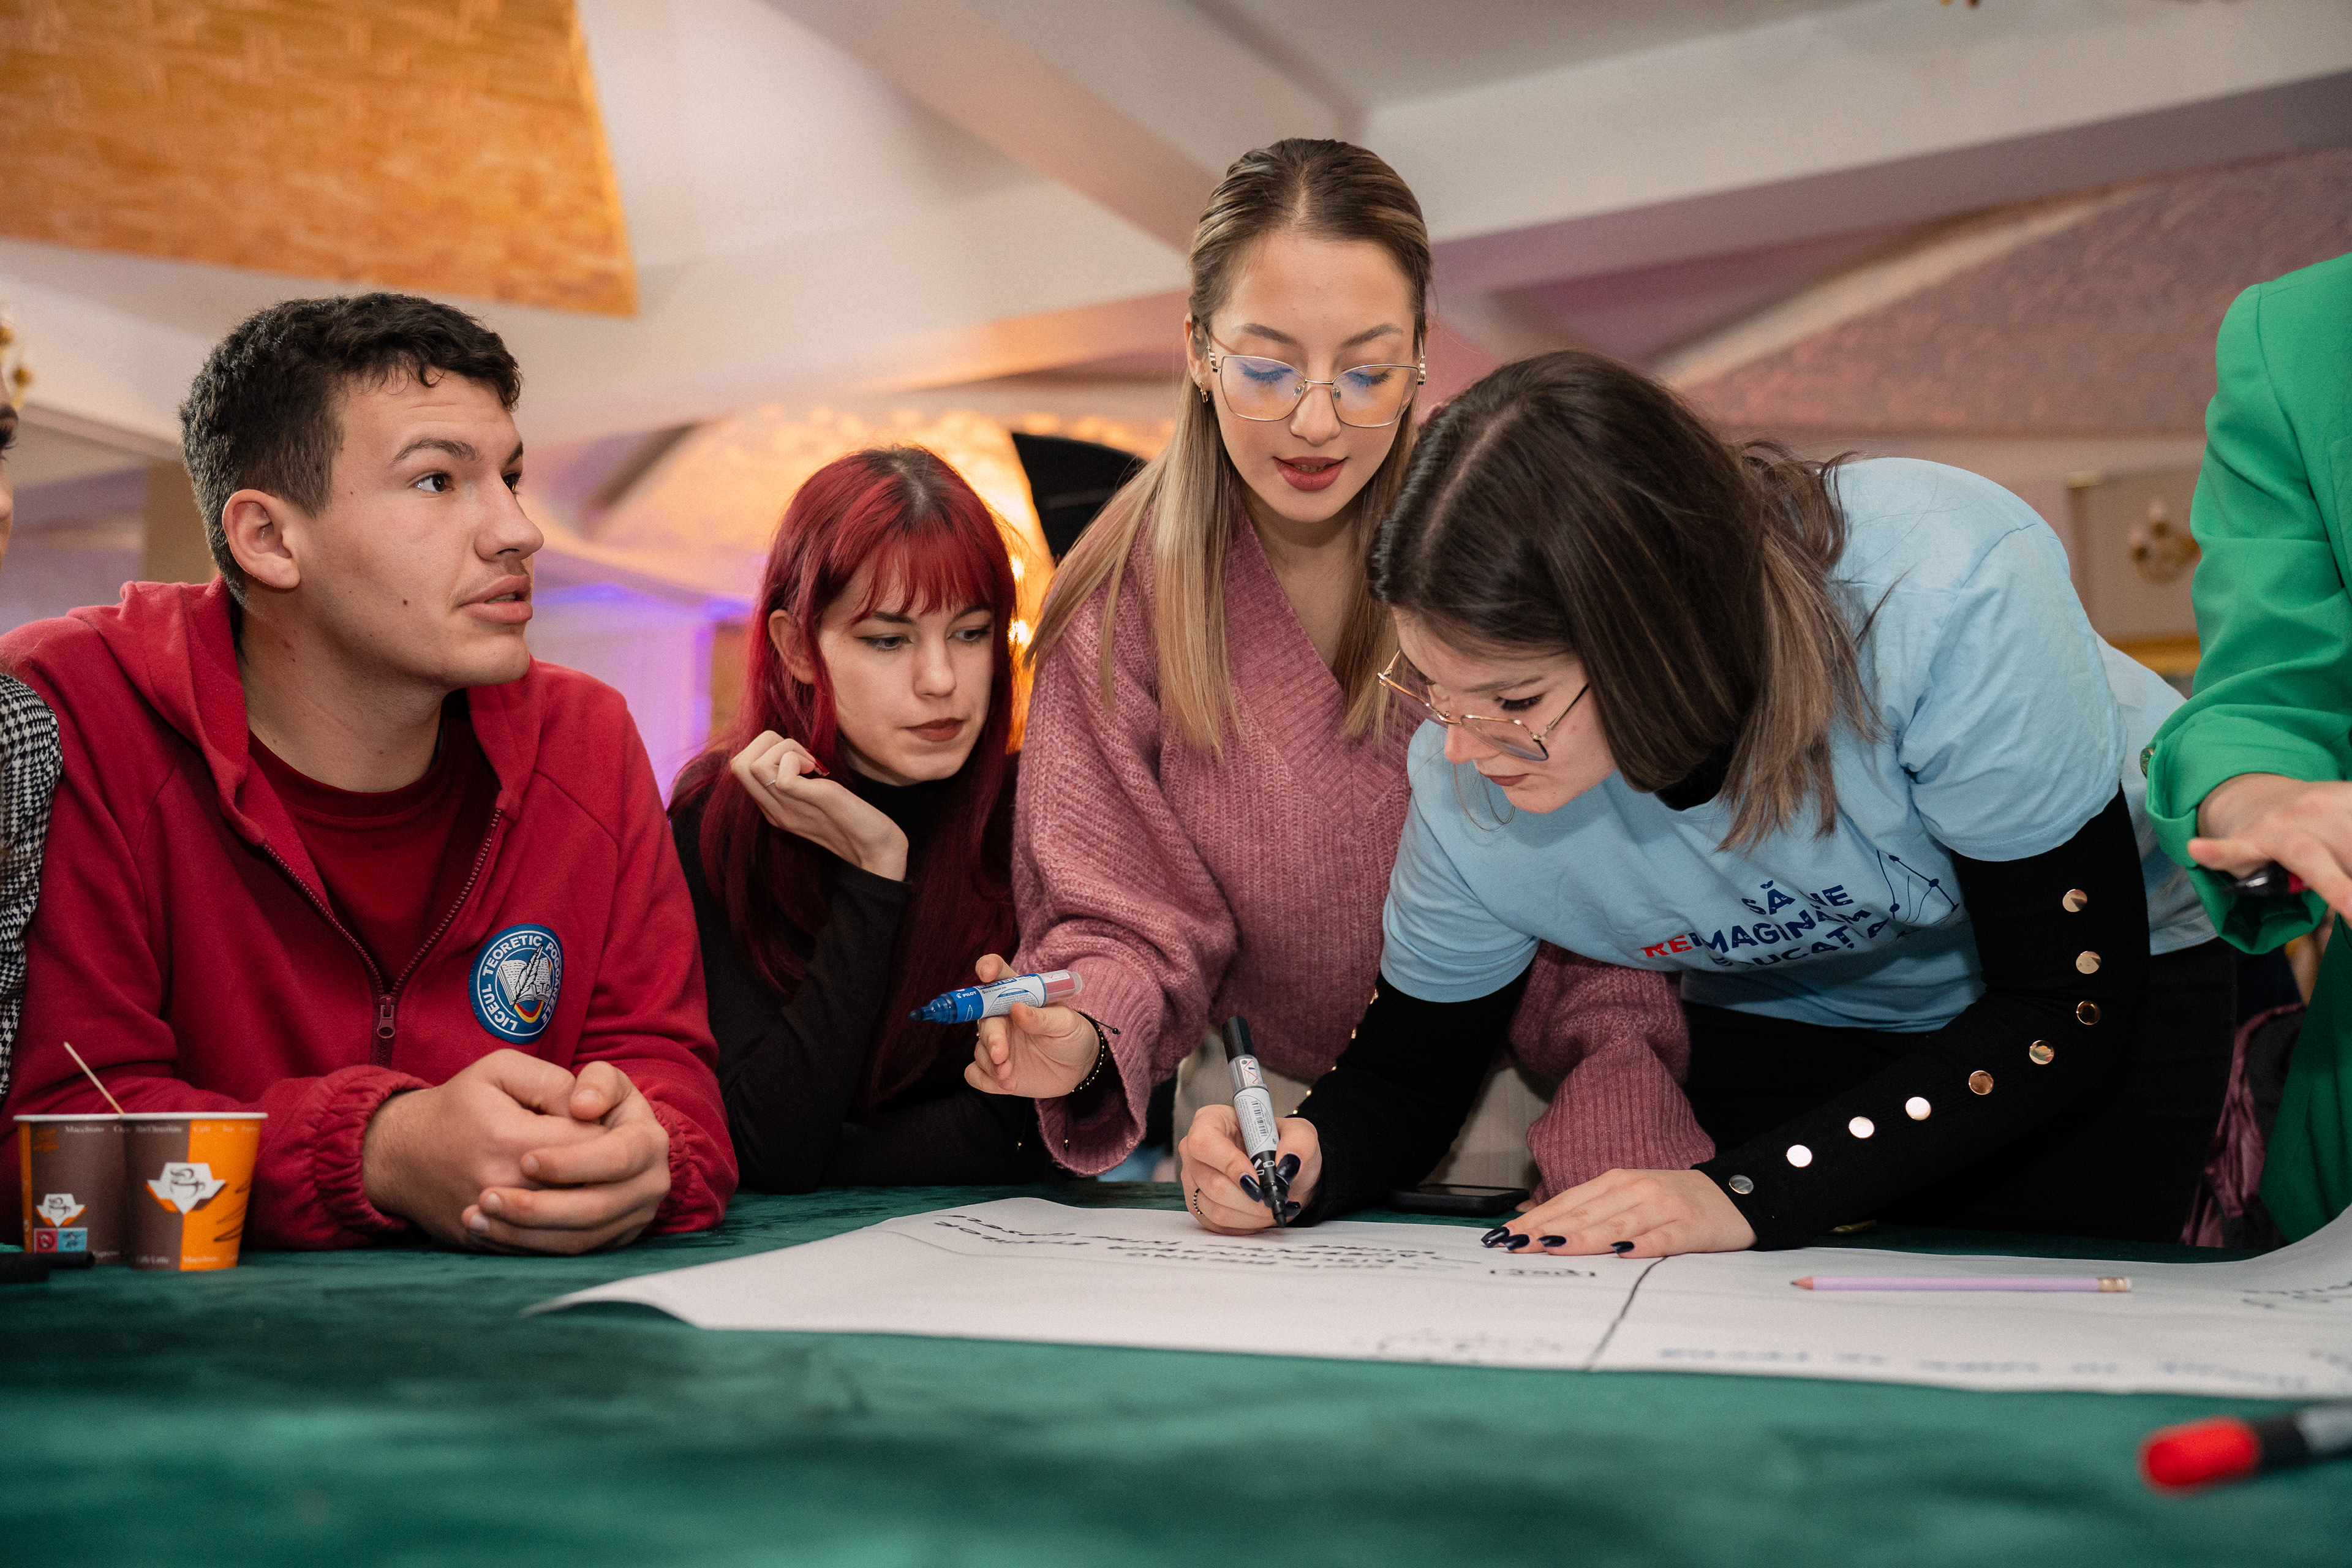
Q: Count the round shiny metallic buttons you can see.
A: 9